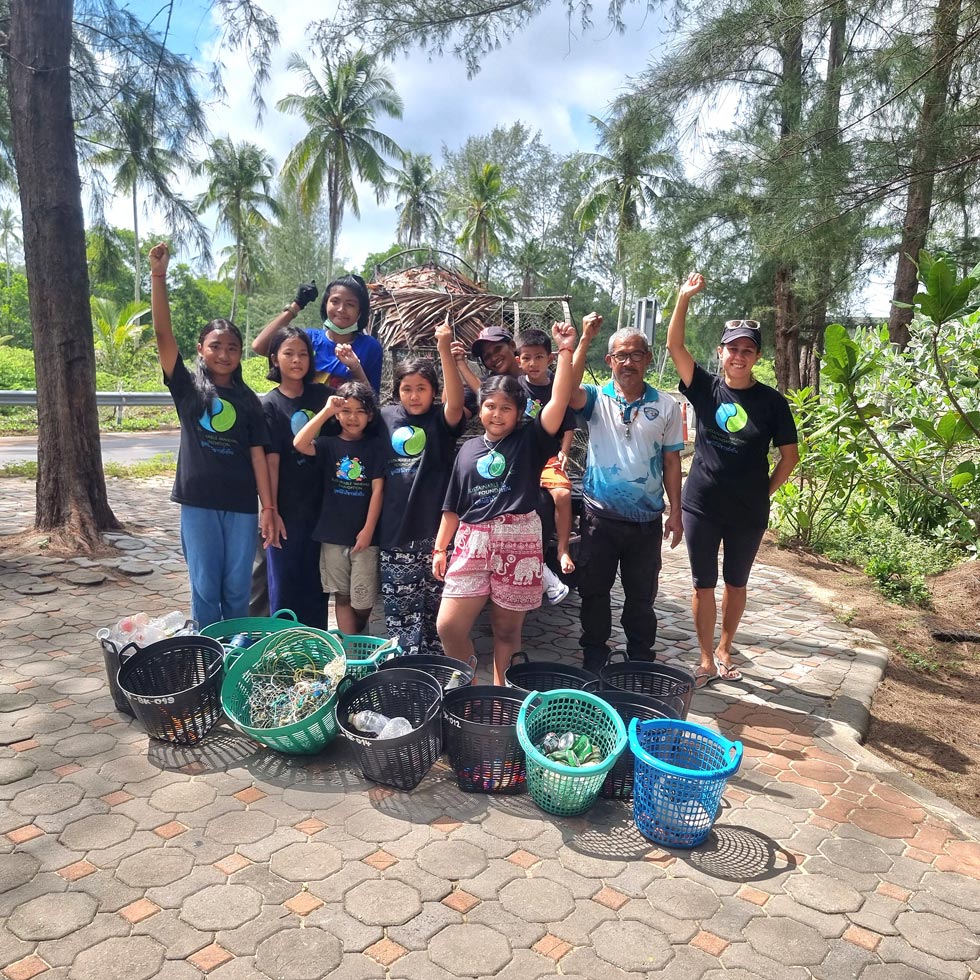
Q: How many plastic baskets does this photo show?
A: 13